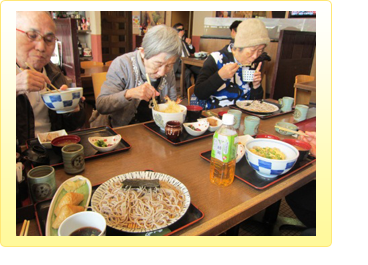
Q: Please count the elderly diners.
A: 3